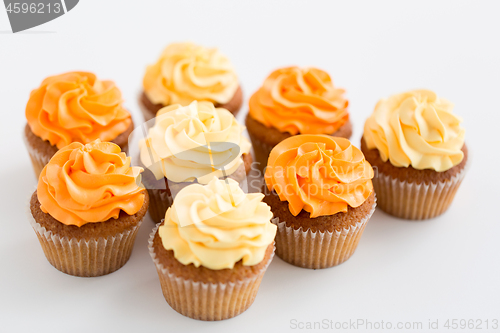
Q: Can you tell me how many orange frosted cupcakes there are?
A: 4